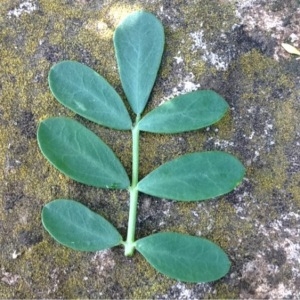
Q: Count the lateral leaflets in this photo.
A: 6